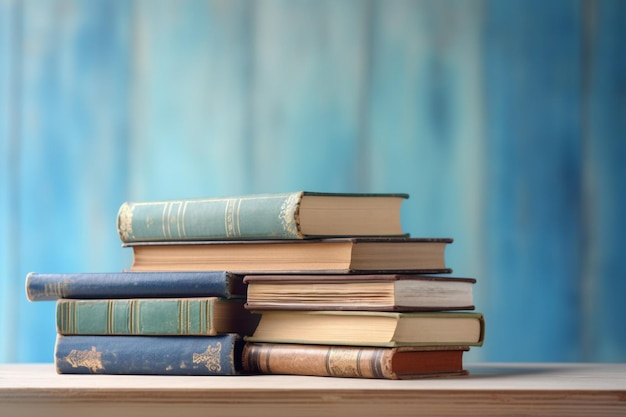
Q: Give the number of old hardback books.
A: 8